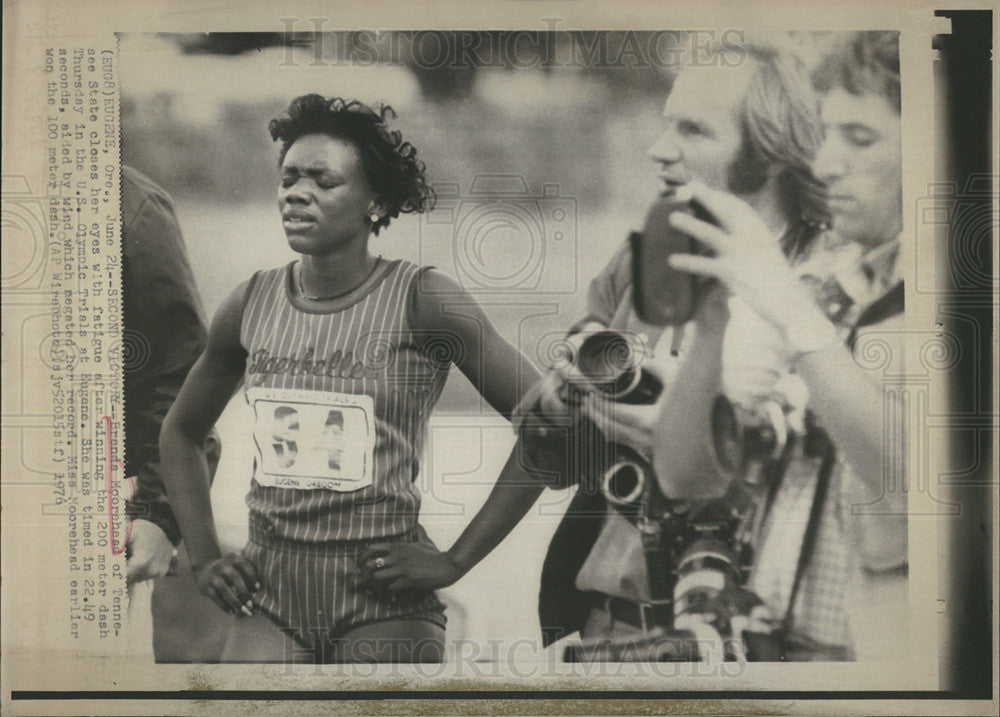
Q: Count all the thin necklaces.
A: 1